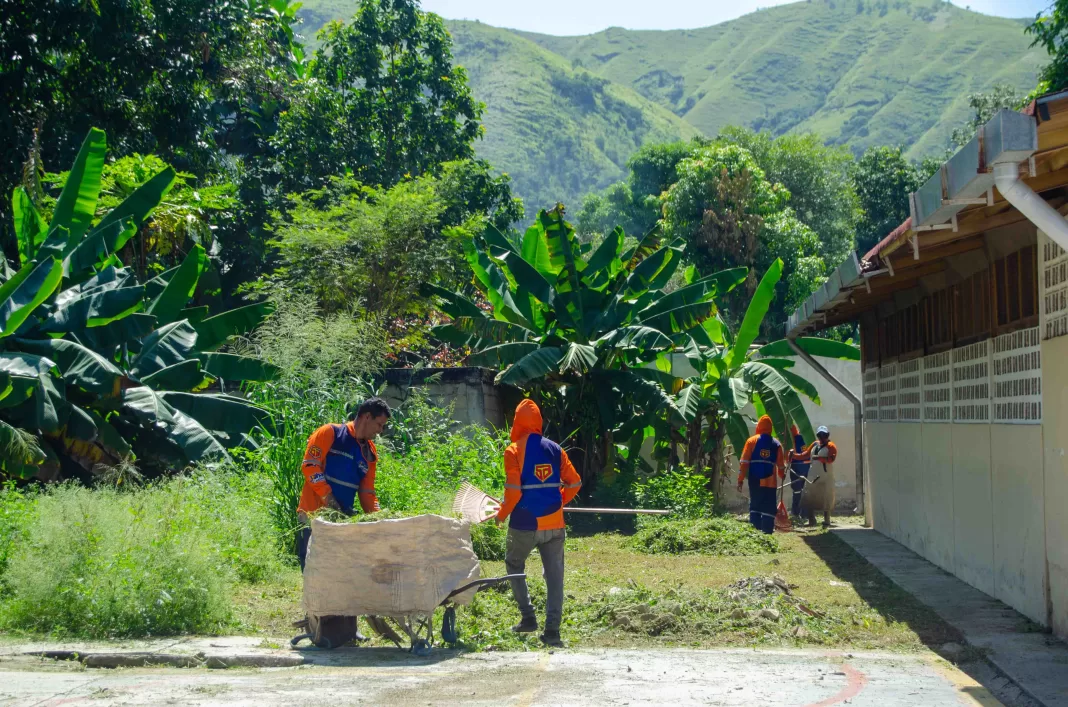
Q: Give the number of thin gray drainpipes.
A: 1